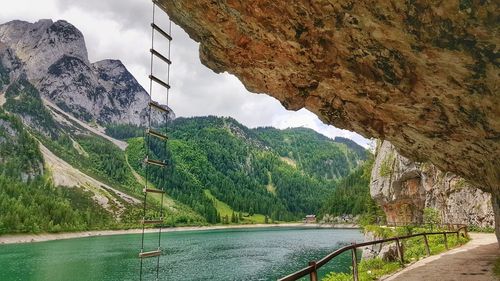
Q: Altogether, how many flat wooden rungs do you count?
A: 9